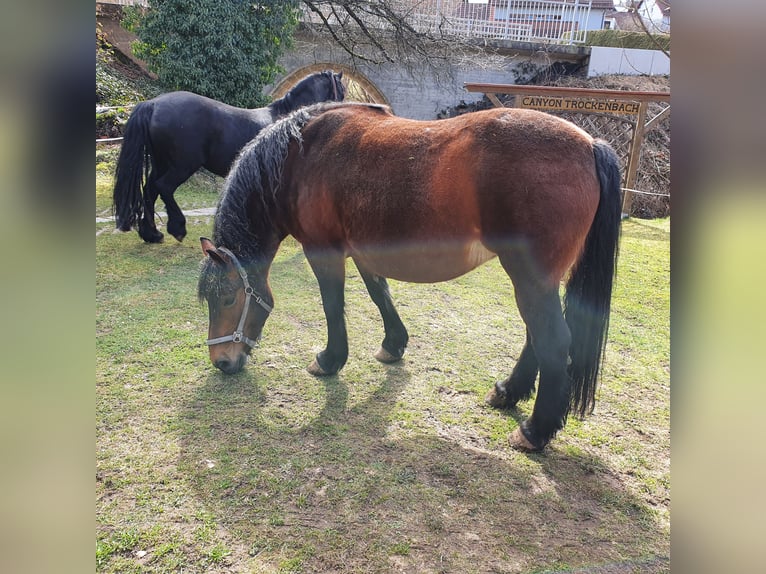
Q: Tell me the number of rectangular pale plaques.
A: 1